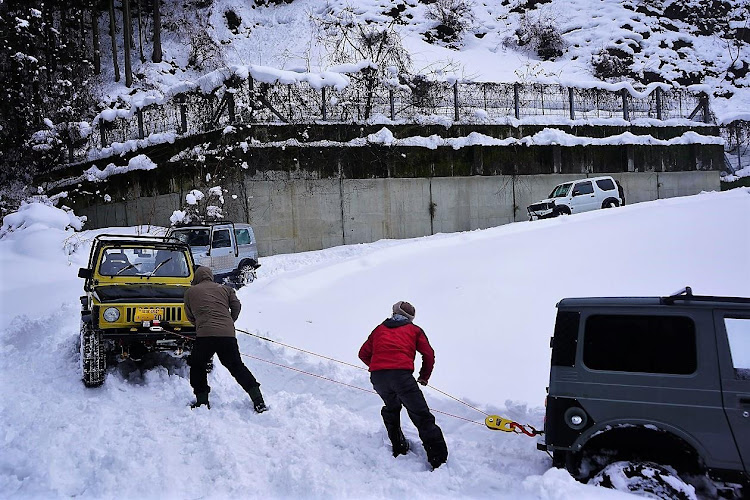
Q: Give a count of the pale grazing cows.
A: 0